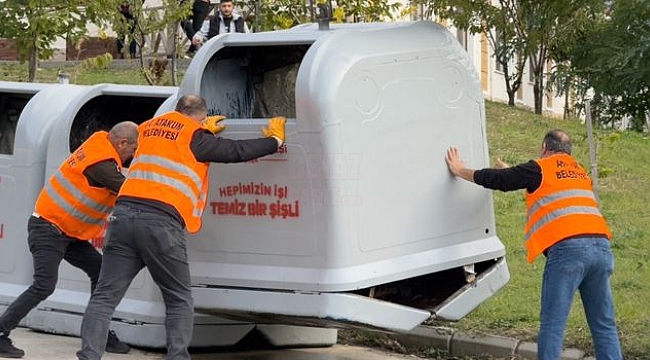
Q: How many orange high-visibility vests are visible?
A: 3